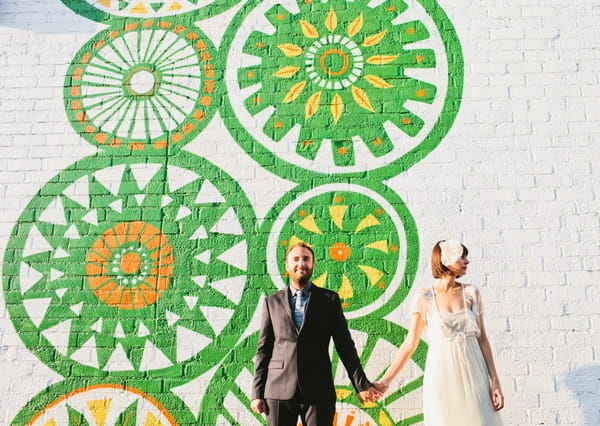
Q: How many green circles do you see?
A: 7